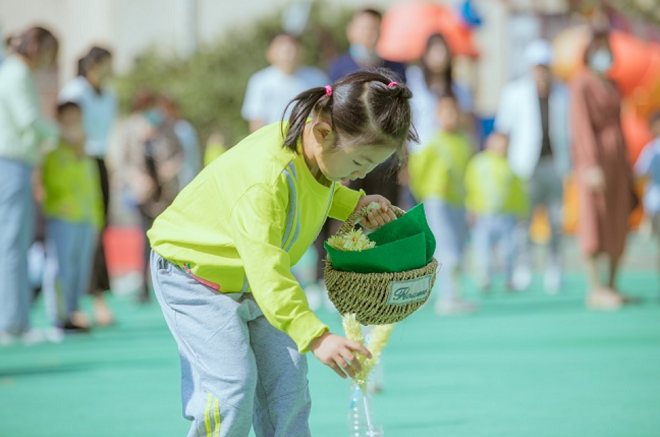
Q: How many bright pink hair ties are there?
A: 2